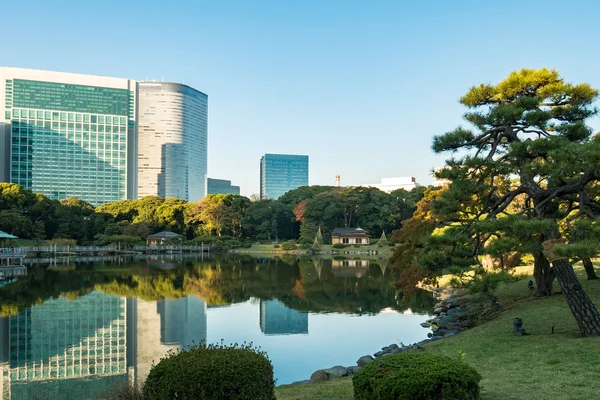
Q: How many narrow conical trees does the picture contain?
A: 2